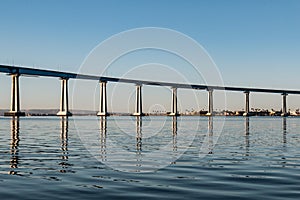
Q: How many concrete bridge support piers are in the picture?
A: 8